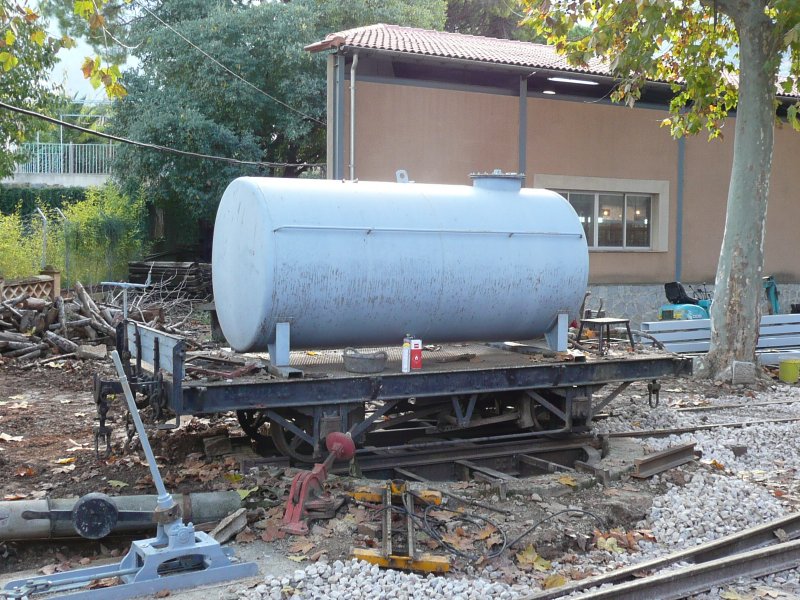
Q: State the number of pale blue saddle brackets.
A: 2